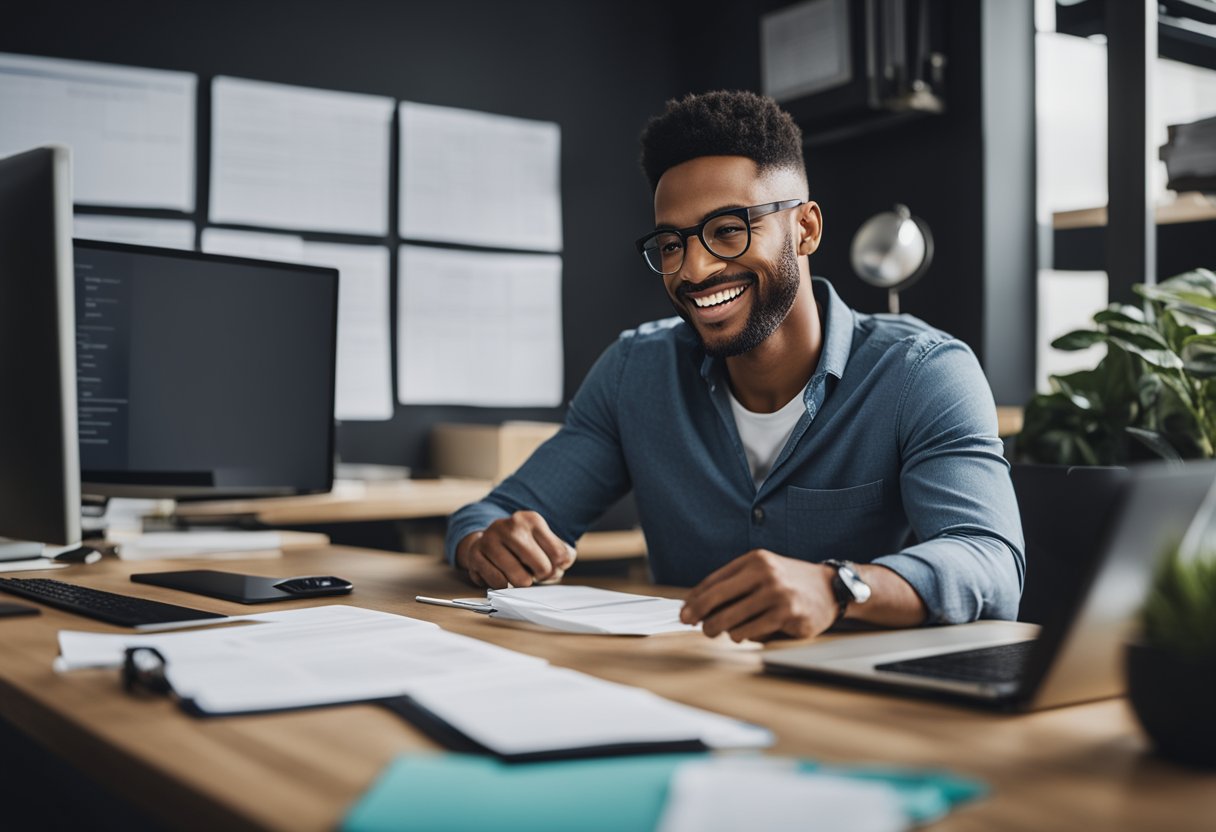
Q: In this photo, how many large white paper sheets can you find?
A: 6